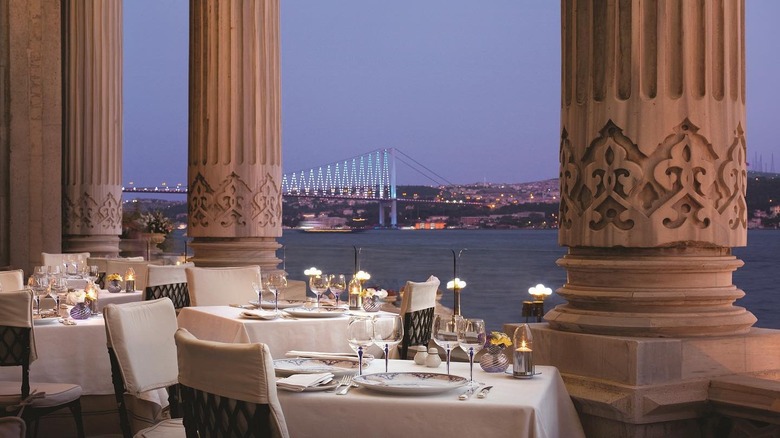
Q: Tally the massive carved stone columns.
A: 3